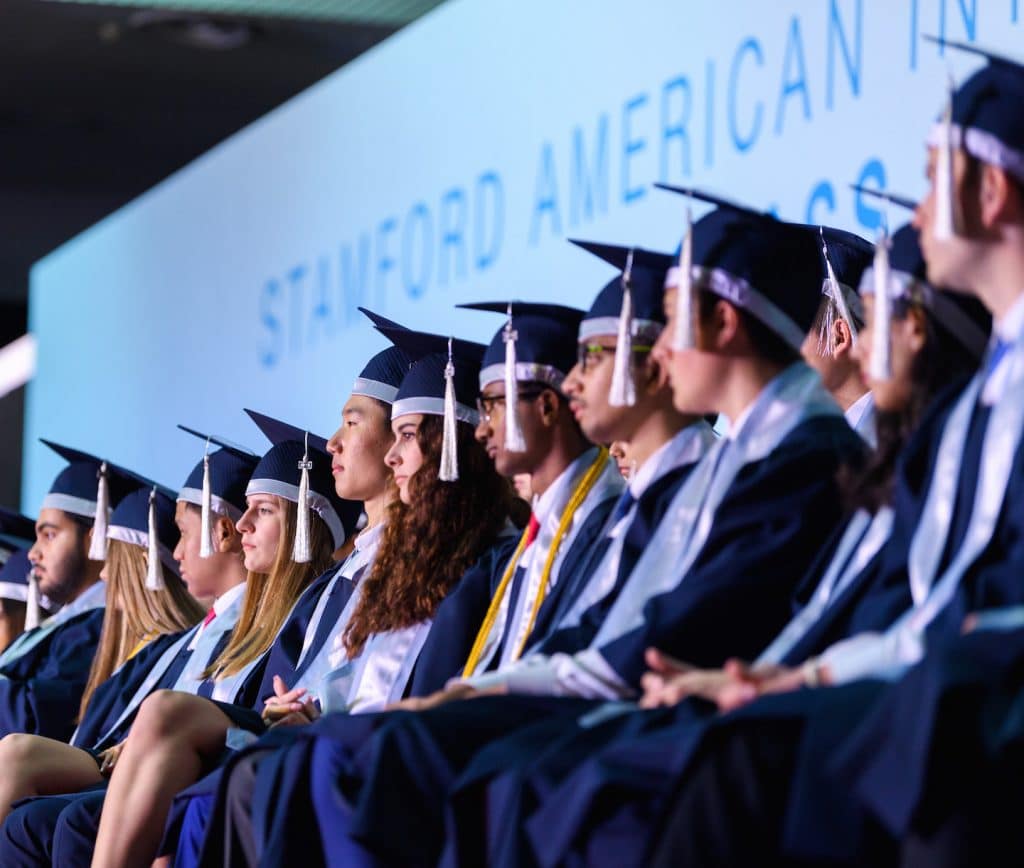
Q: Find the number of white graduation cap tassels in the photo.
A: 12